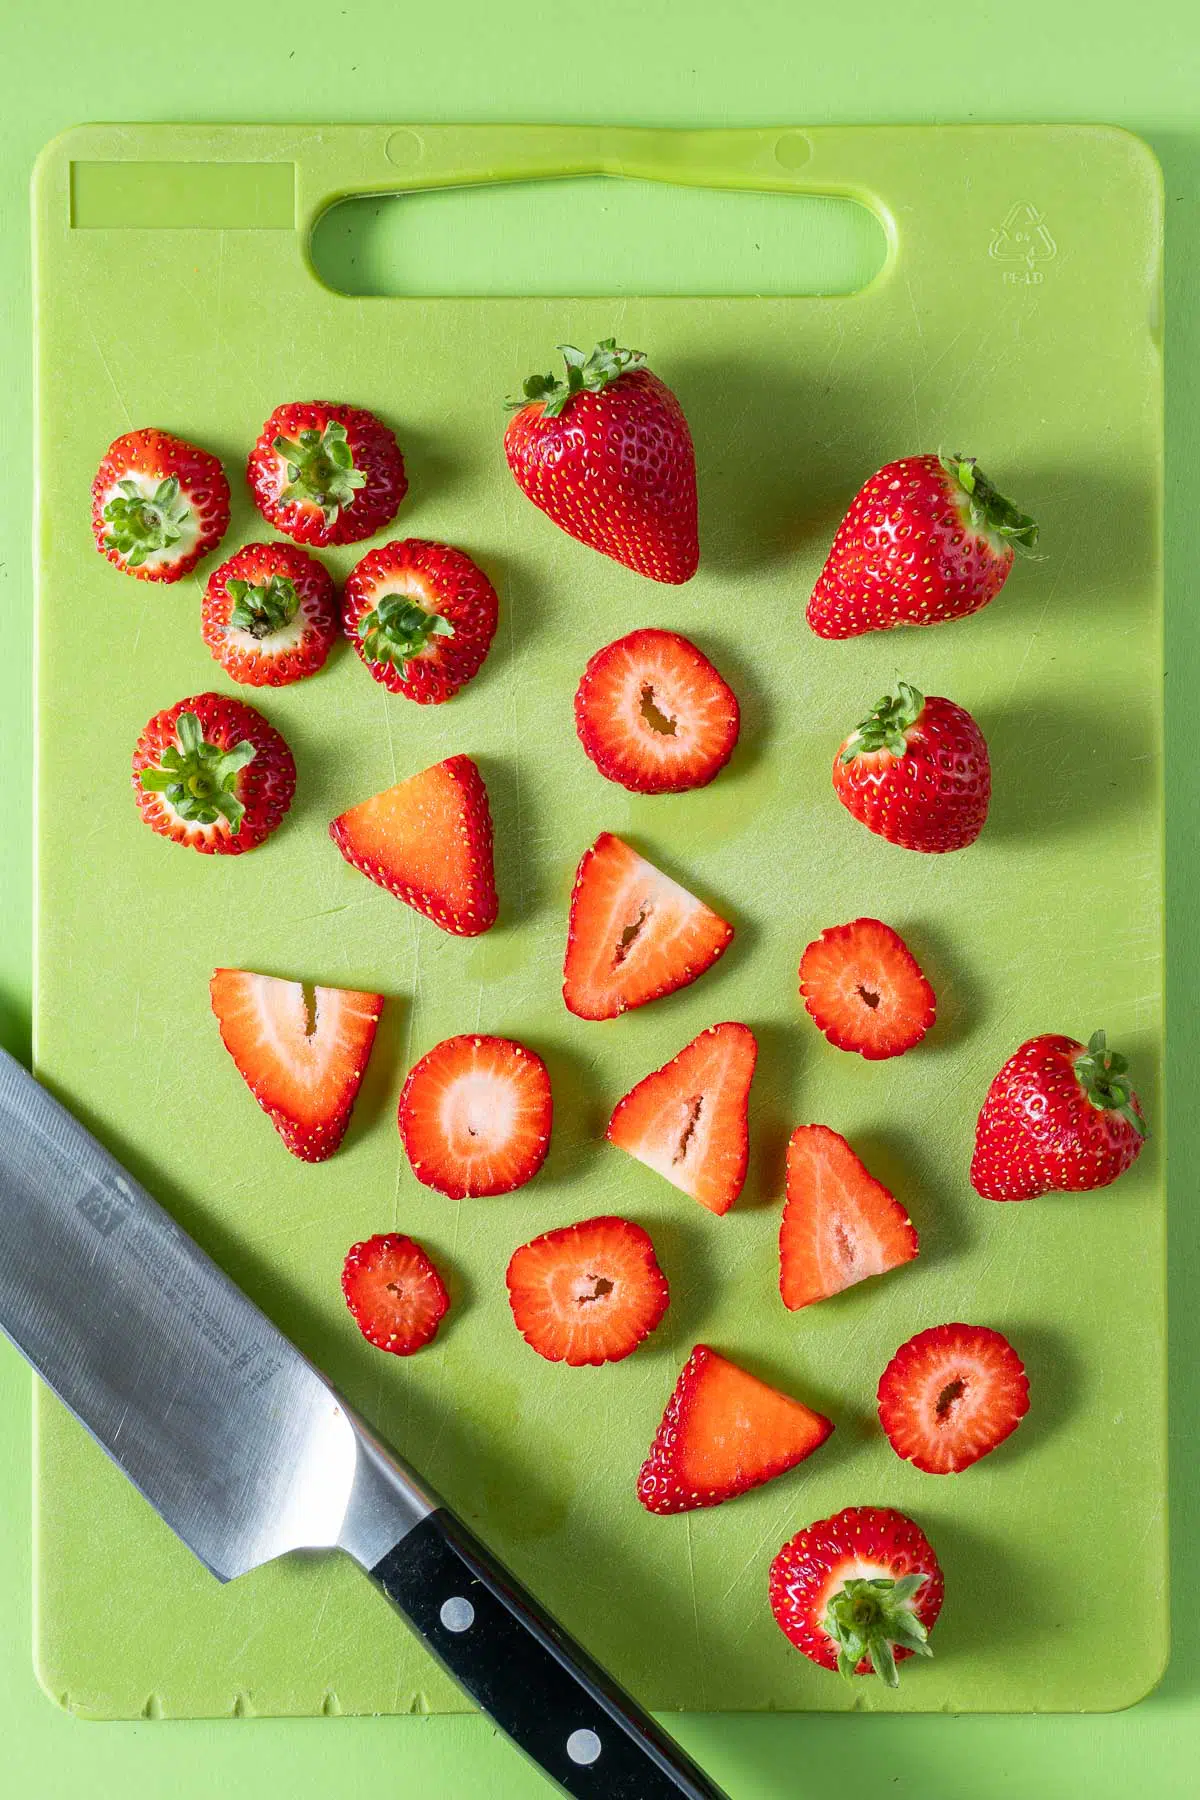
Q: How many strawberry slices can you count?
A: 12